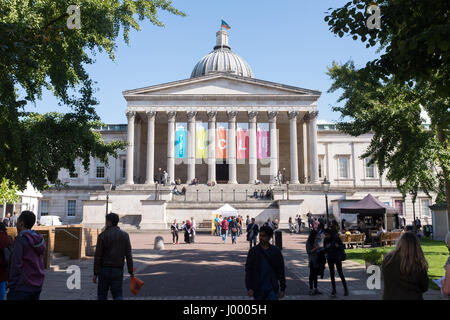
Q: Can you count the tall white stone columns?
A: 10